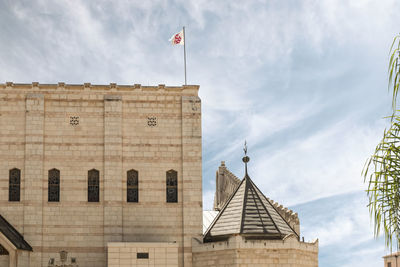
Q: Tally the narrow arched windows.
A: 5